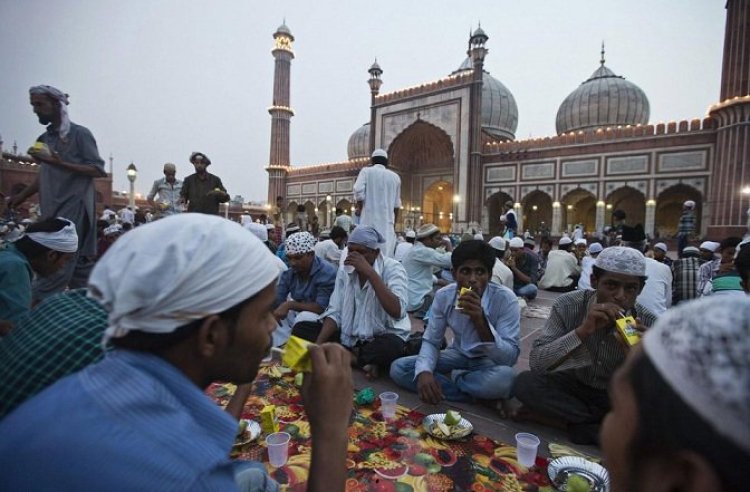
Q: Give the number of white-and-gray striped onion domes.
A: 3